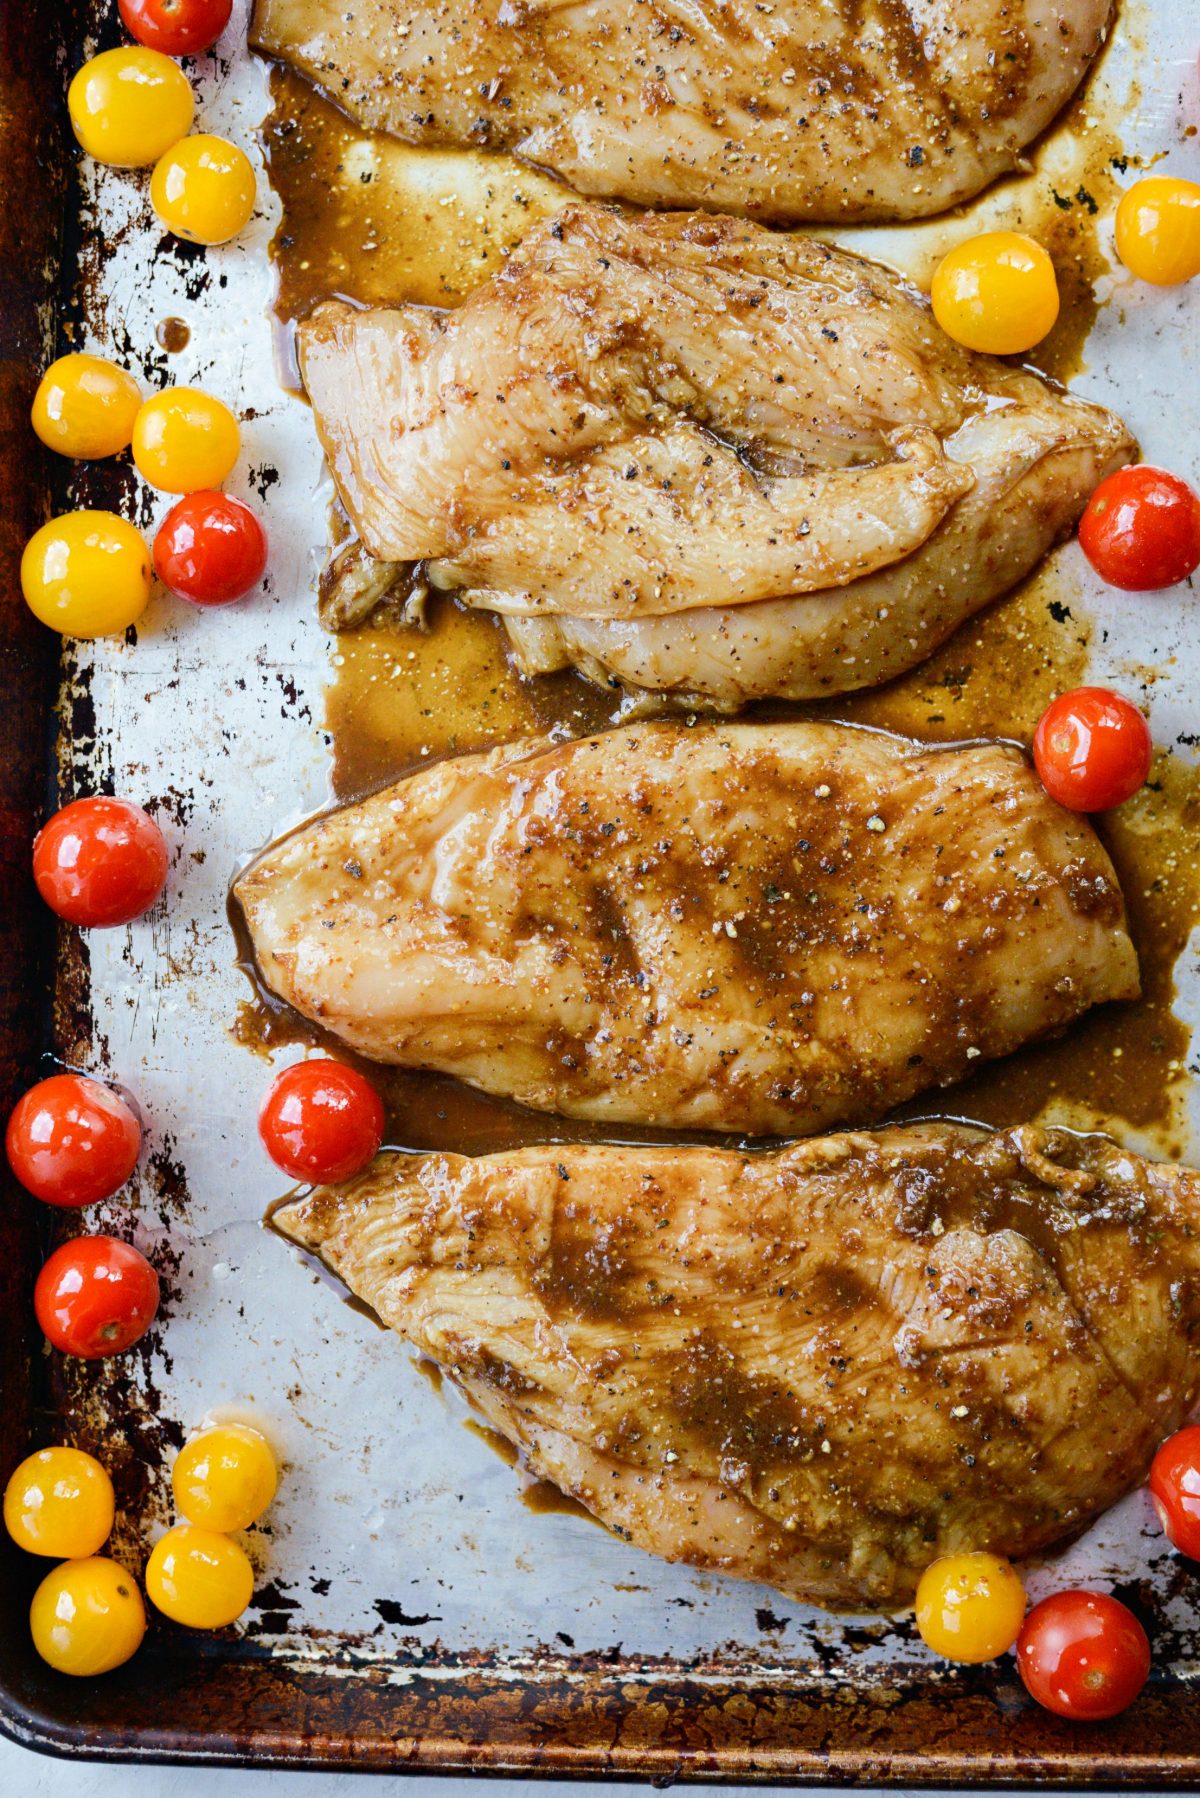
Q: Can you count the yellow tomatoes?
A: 12